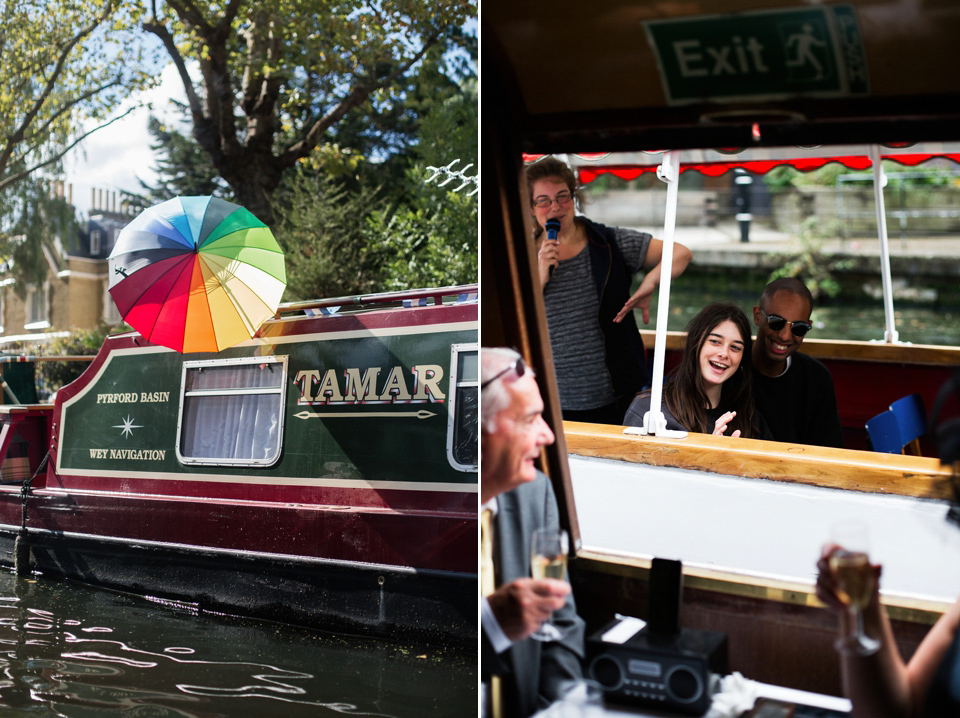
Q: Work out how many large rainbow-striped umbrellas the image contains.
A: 1